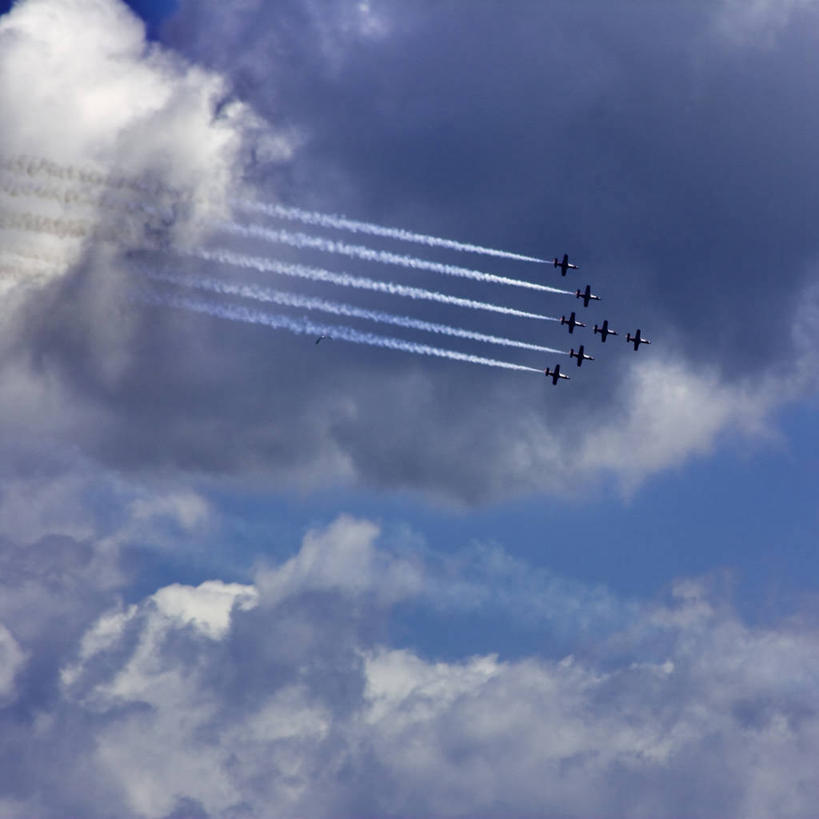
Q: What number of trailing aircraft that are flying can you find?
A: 5